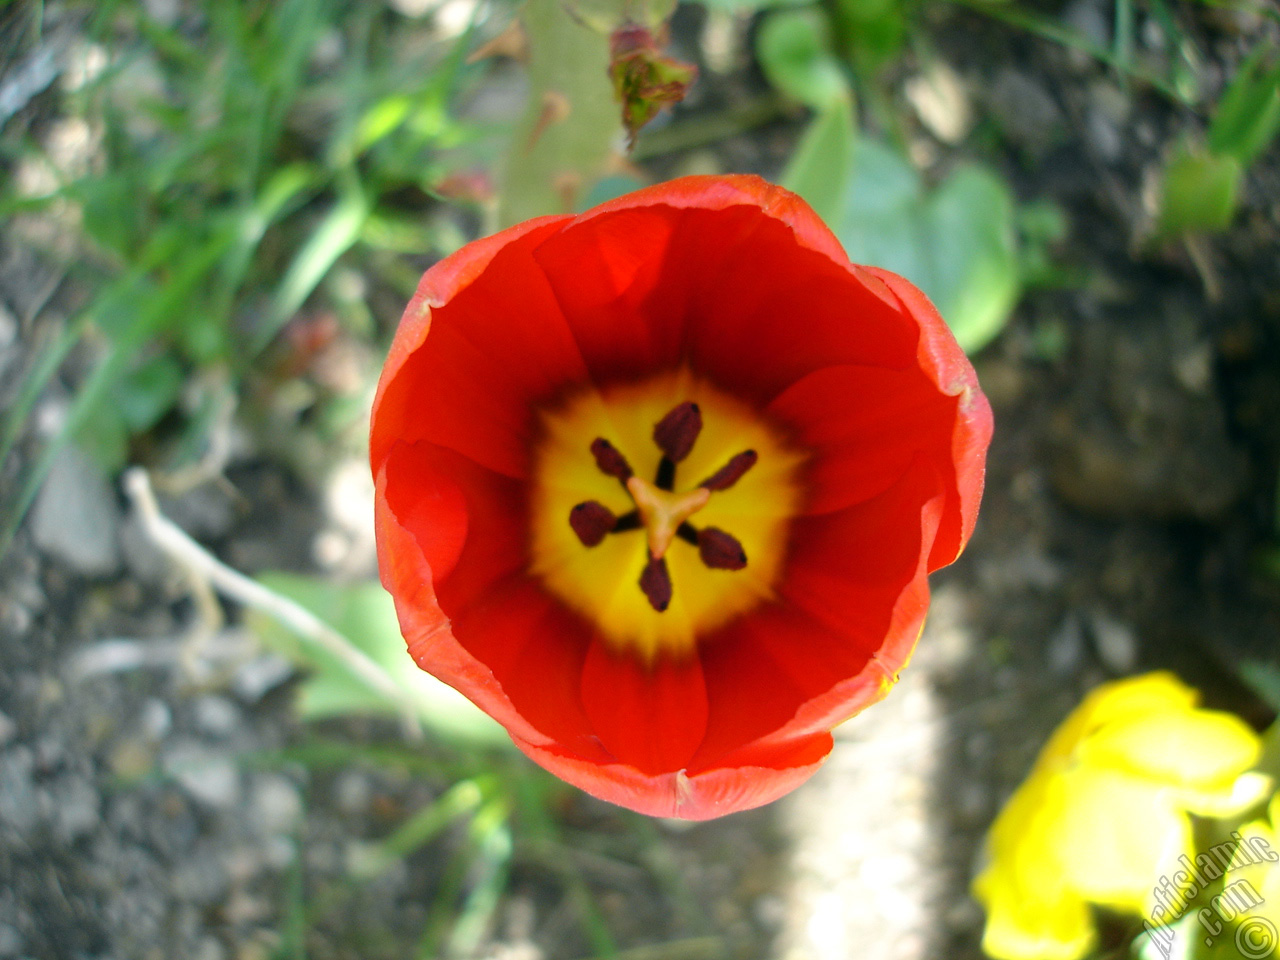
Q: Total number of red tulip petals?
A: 6